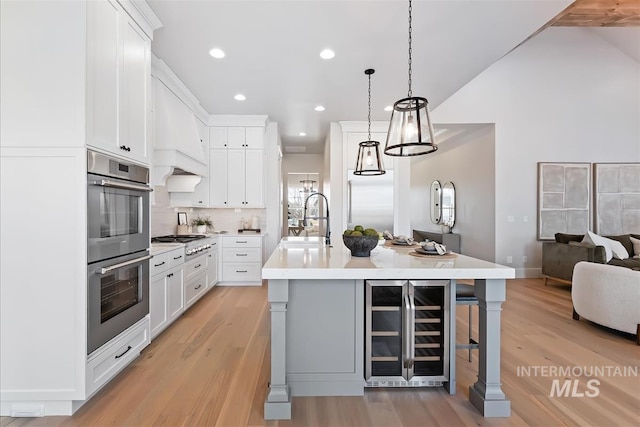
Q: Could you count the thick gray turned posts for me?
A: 2